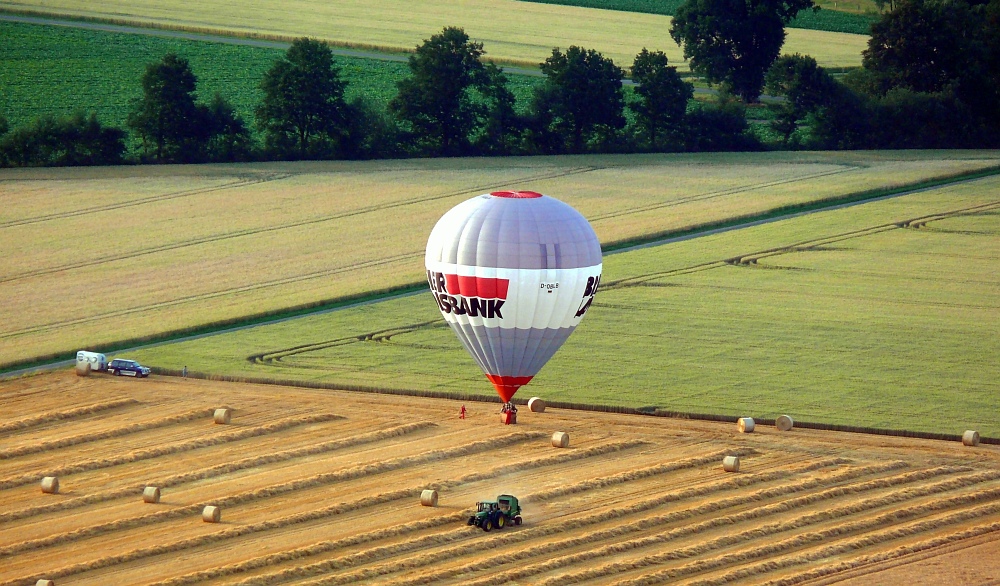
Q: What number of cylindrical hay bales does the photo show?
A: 13